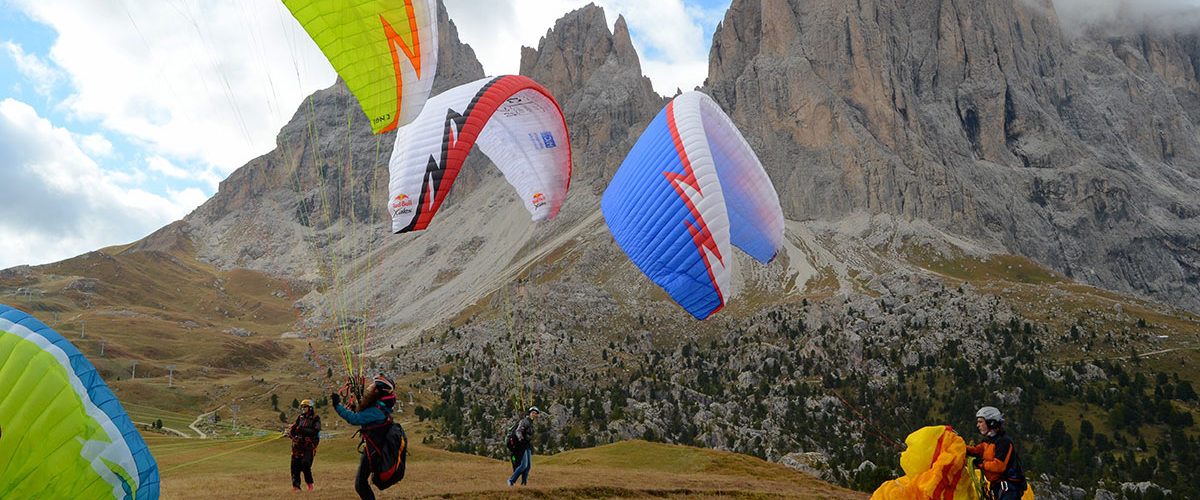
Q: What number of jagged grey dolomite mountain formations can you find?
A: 3